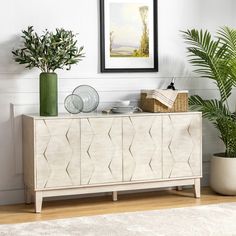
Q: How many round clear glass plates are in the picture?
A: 2